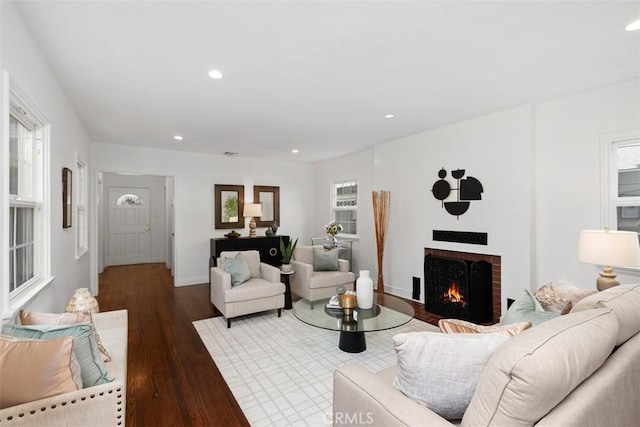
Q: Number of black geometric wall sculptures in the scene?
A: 1